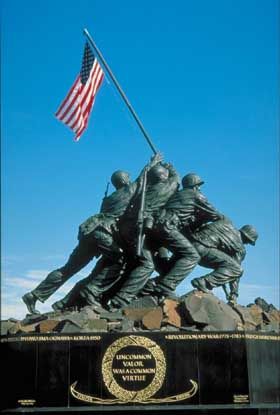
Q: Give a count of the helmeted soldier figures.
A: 4